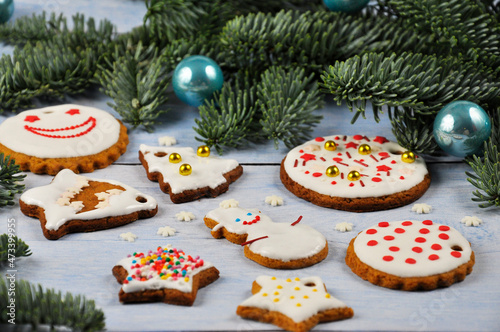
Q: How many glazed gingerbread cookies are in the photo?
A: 8